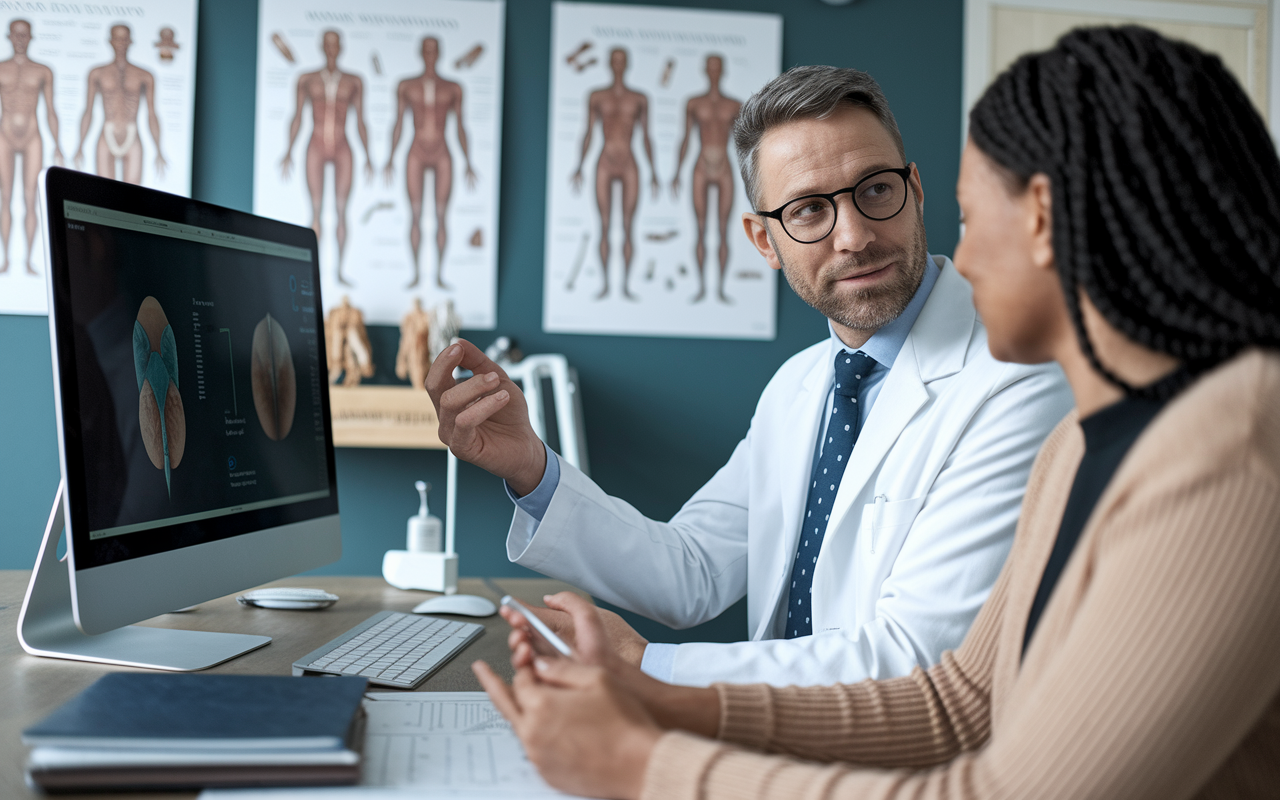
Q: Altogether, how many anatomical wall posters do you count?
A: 3